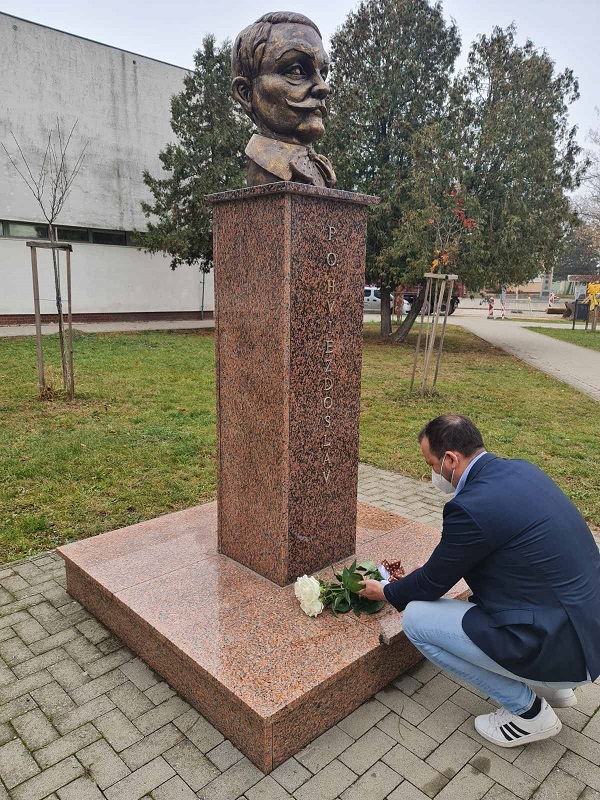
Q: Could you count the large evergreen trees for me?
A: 3